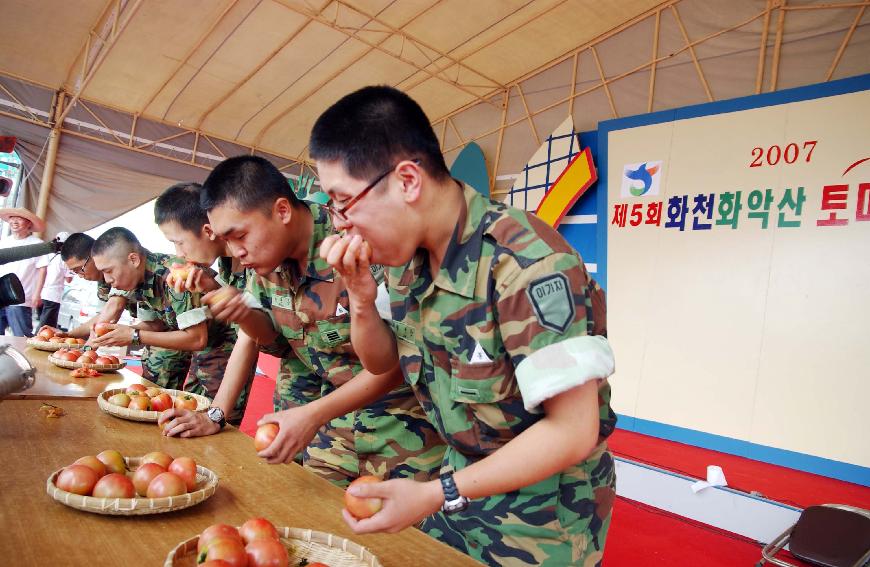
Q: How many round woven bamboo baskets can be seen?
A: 5